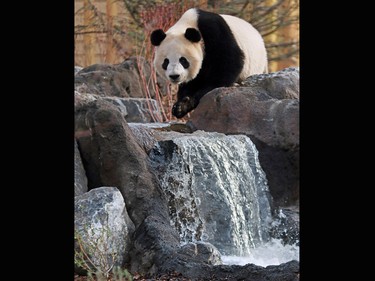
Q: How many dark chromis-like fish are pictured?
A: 0